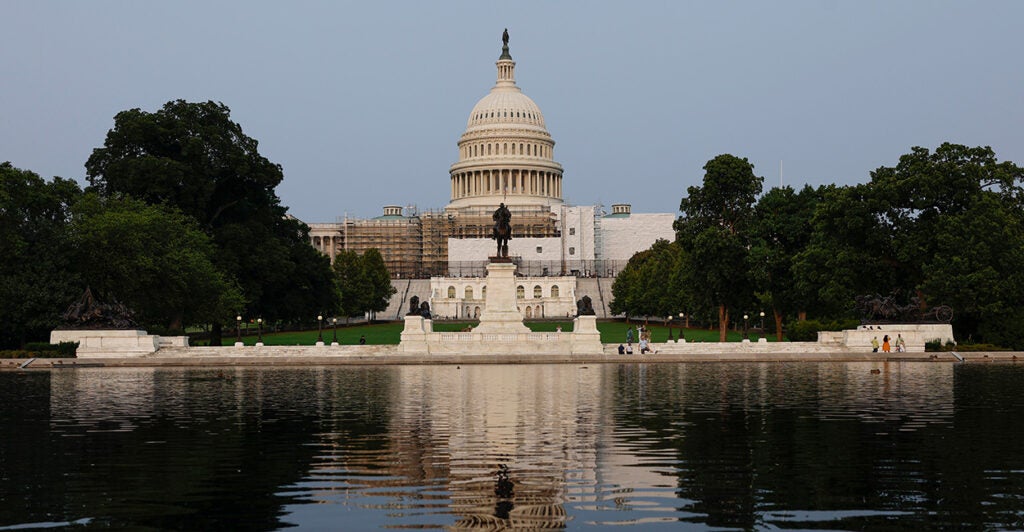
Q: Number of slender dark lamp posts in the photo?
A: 8